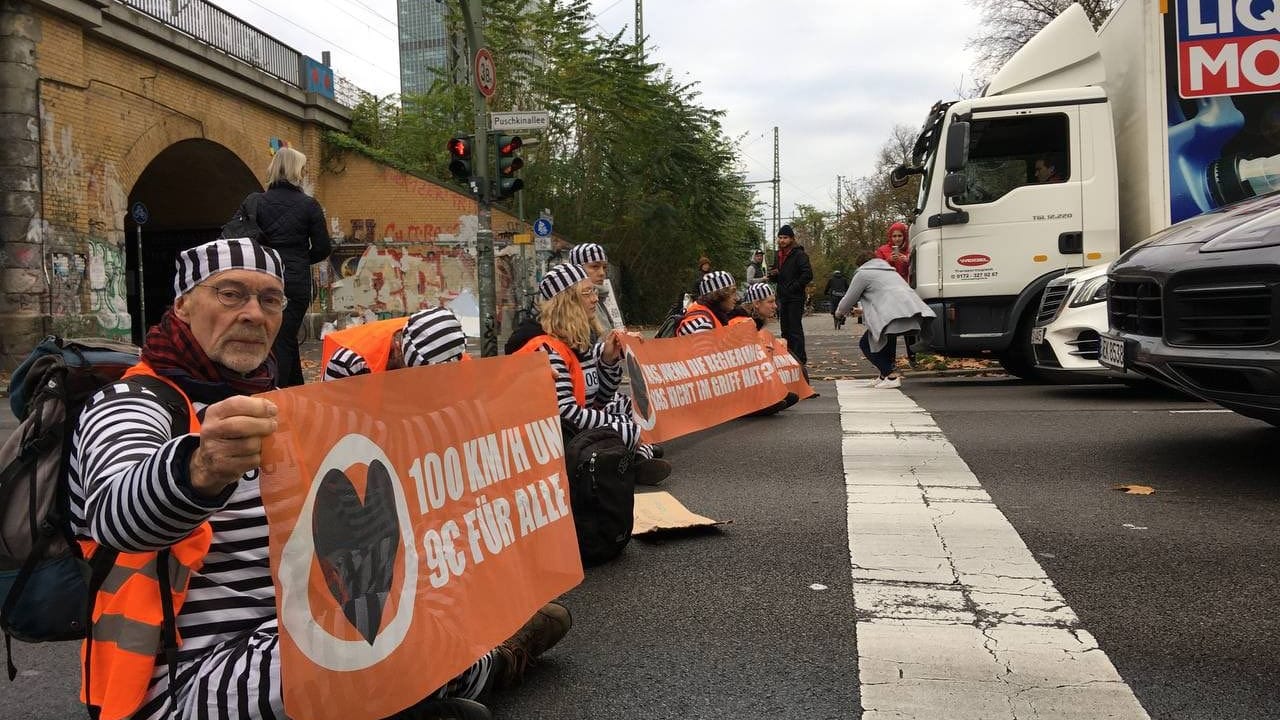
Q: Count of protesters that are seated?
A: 6